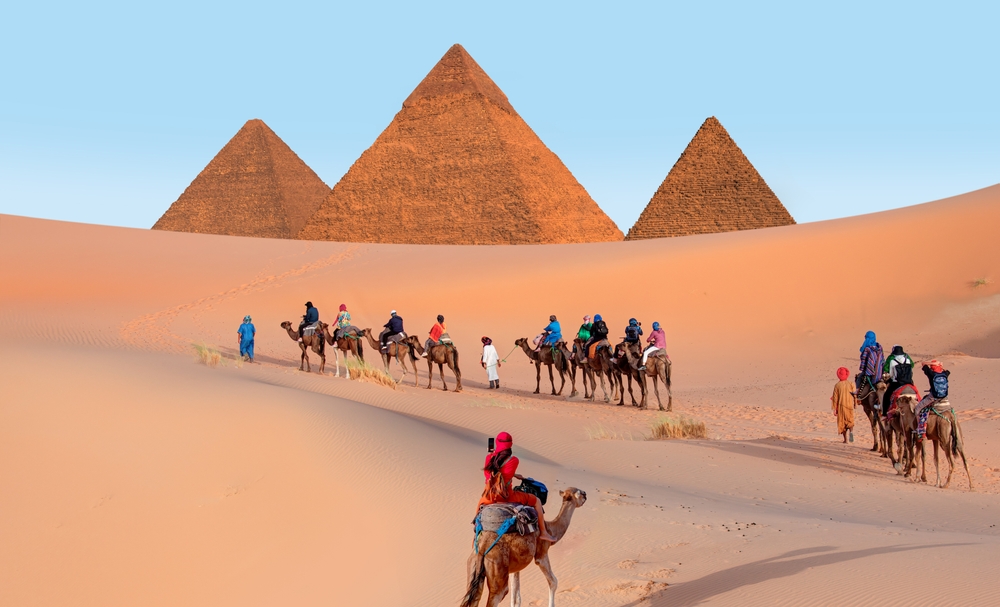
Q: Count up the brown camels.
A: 13